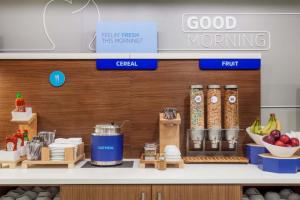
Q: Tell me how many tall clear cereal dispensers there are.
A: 3